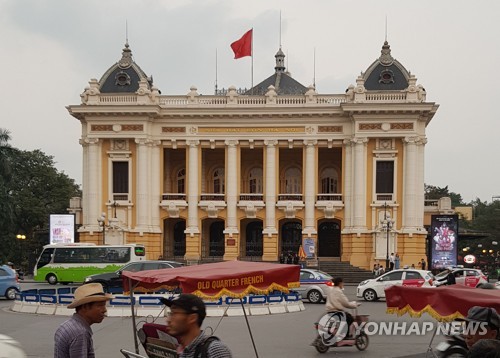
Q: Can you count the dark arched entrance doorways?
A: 5